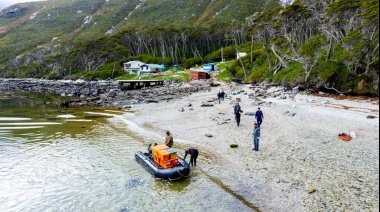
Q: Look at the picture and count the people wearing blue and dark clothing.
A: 6